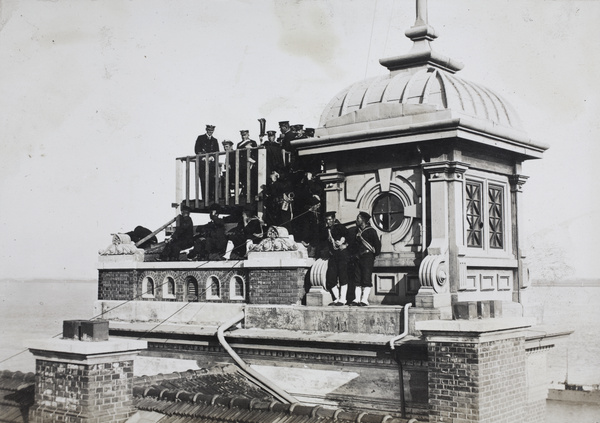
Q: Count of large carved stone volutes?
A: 2